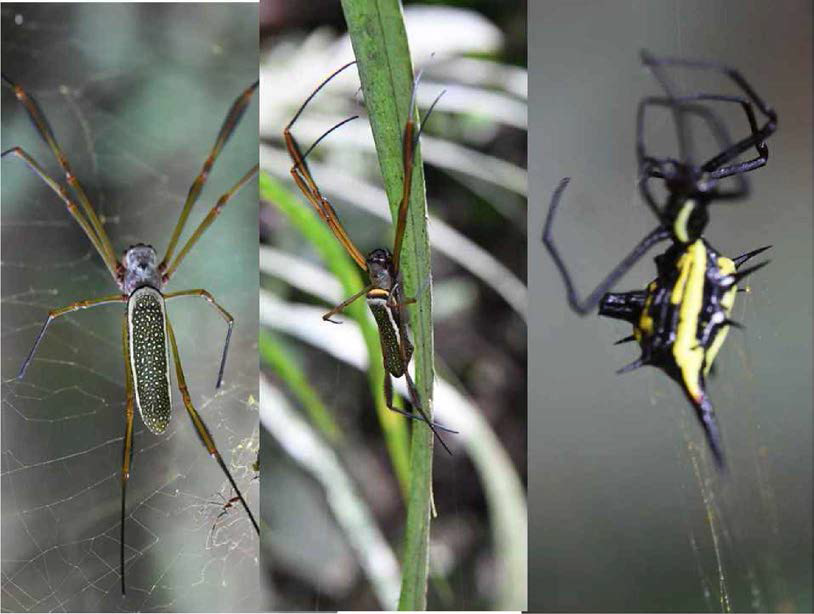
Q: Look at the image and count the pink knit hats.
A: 0